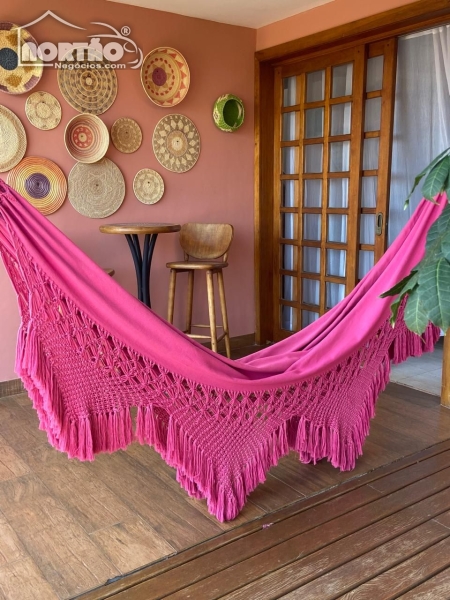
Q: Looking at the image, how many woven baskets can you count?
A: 12